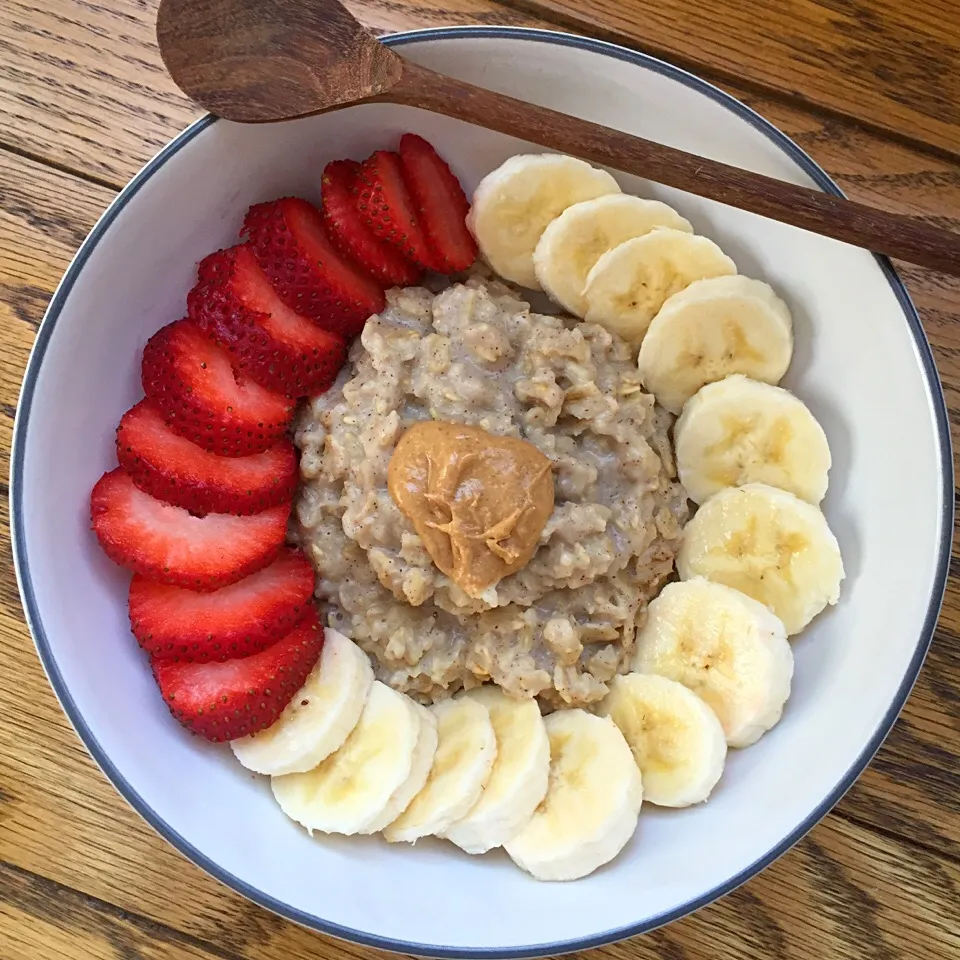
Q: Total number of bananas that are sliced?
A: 13